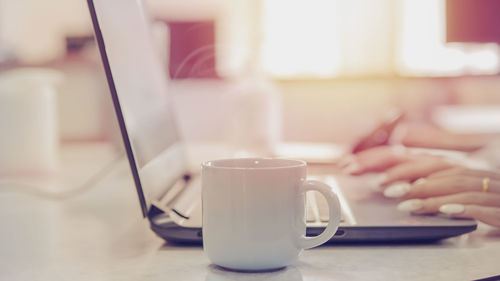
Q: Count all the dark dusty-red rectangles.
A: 2